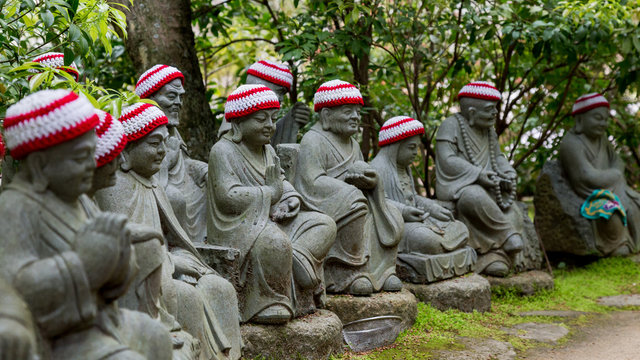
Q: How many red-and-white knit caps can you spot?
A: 11